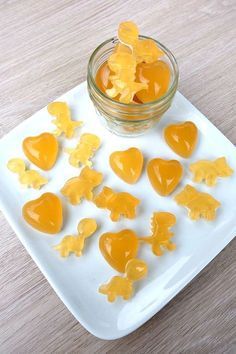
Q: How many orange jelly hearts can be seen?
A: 8